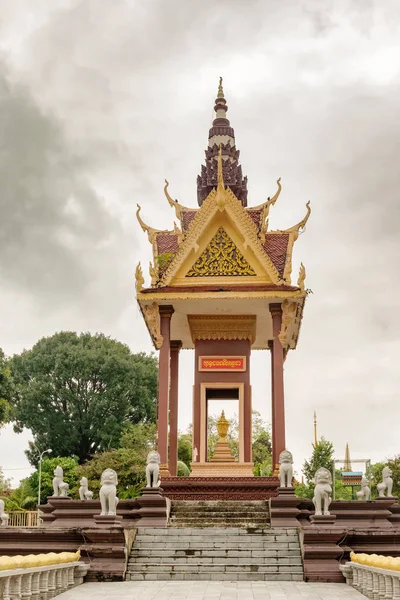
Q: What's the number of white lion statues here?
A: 9